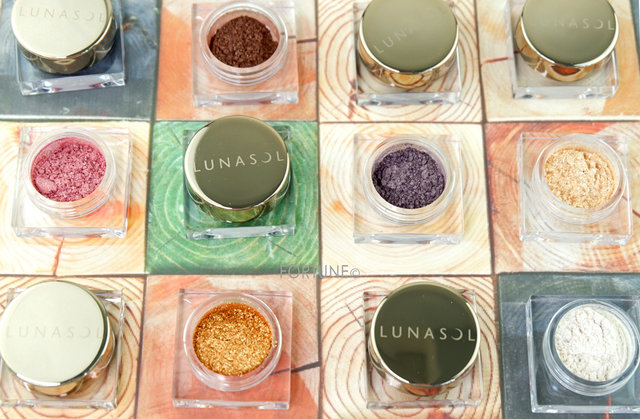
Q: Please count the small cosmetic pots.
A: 12